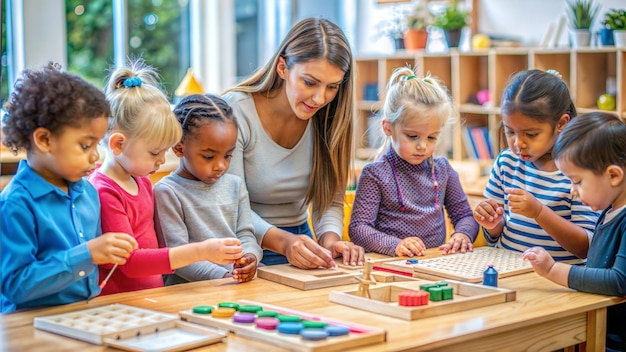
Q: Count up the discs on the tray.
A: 12